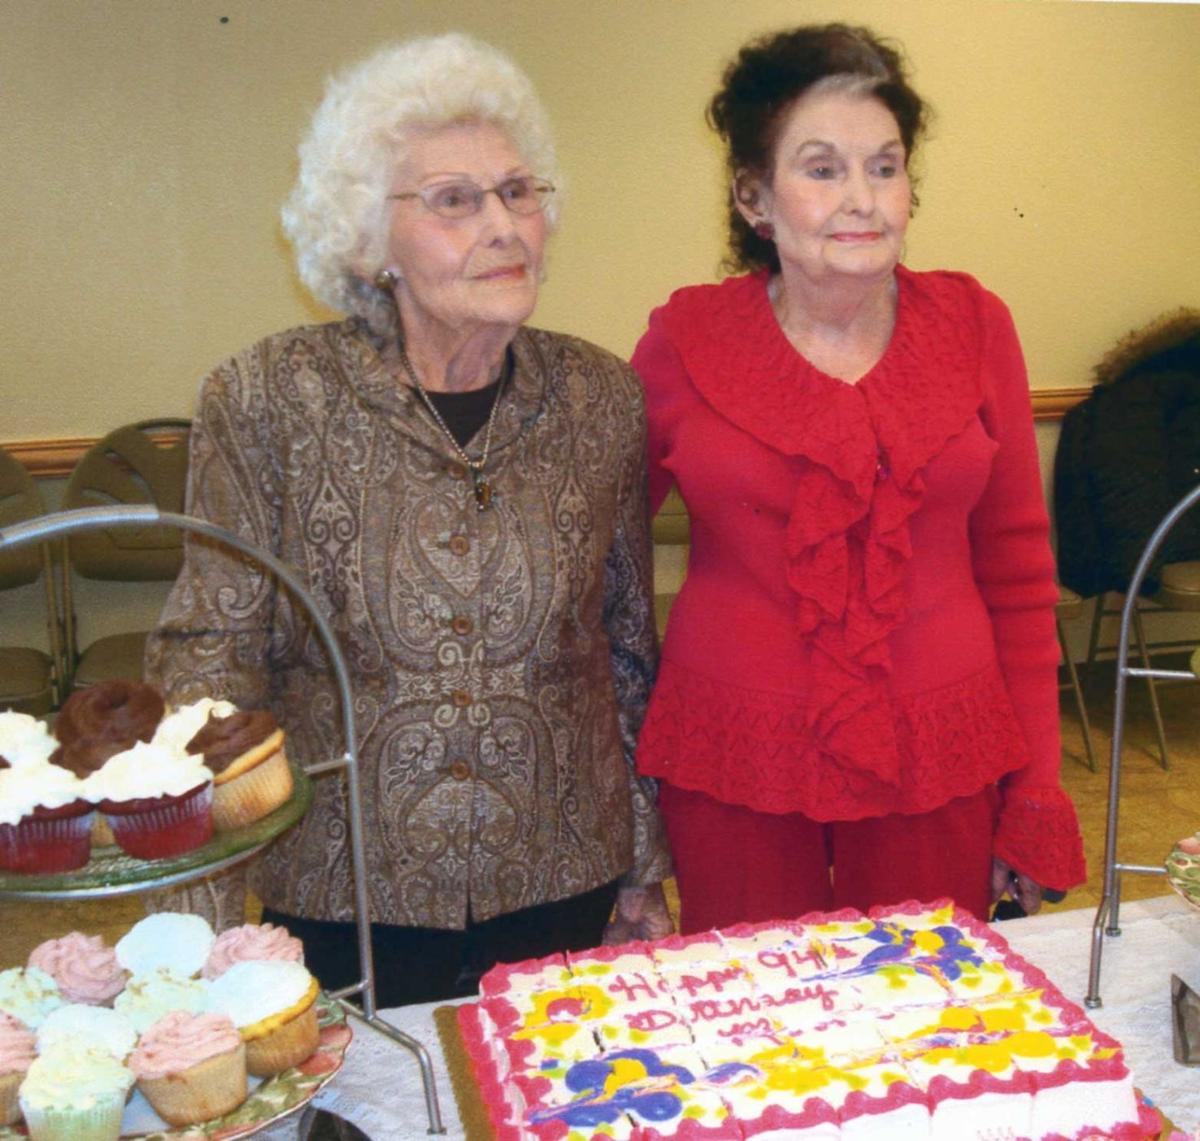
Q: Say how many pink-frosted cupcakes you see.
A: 4